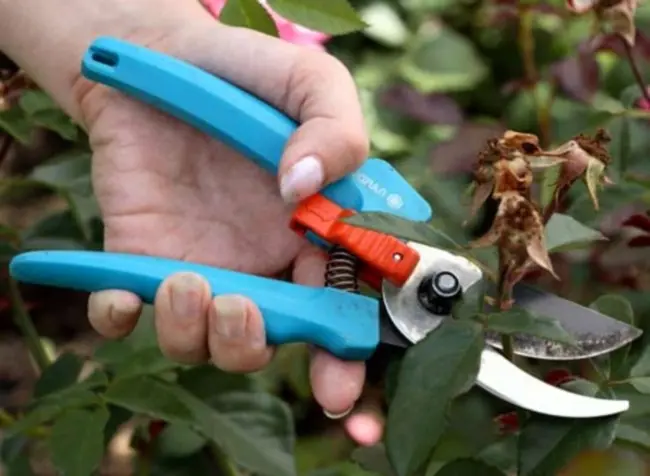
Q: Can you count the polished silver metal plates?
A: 1